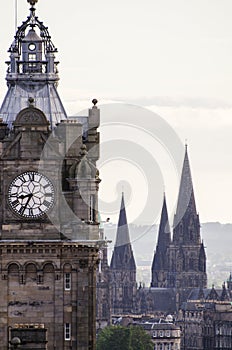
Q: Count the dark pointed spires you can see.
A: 3